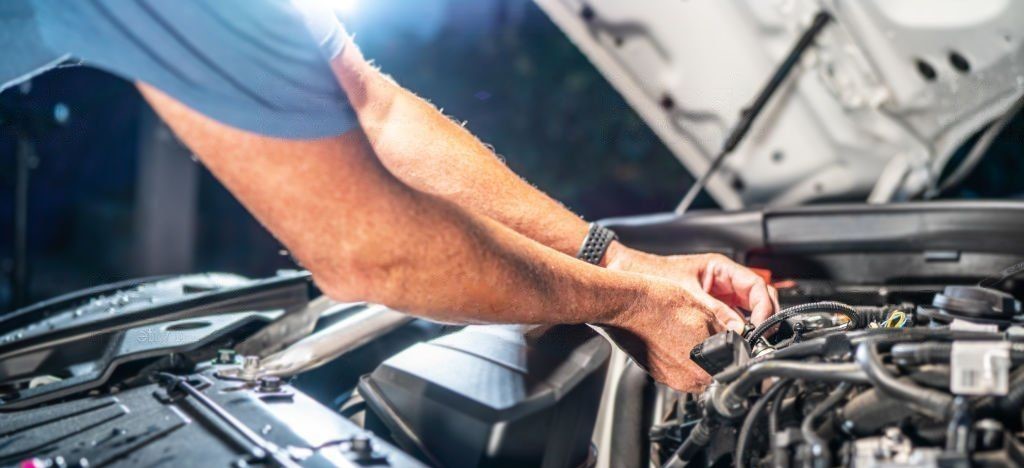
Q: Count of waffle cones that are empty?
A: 0